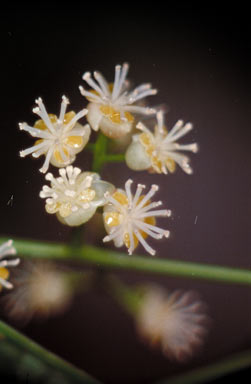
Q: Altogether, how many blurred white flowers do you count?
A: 2